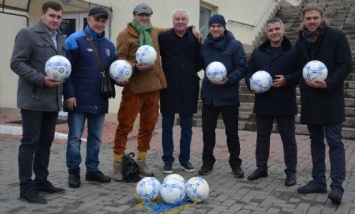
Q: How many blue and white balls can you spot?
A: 10